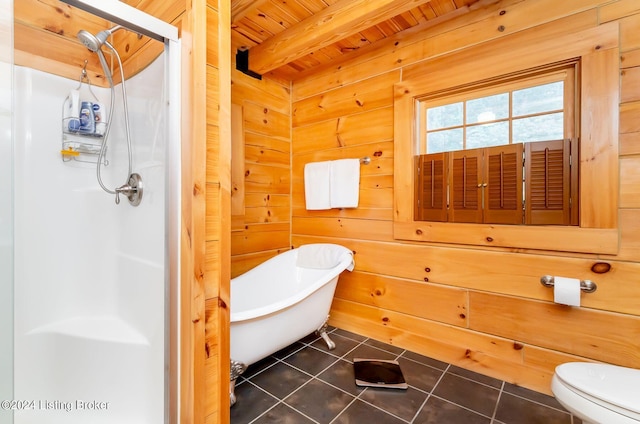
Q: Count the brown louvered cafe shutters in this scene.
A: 4